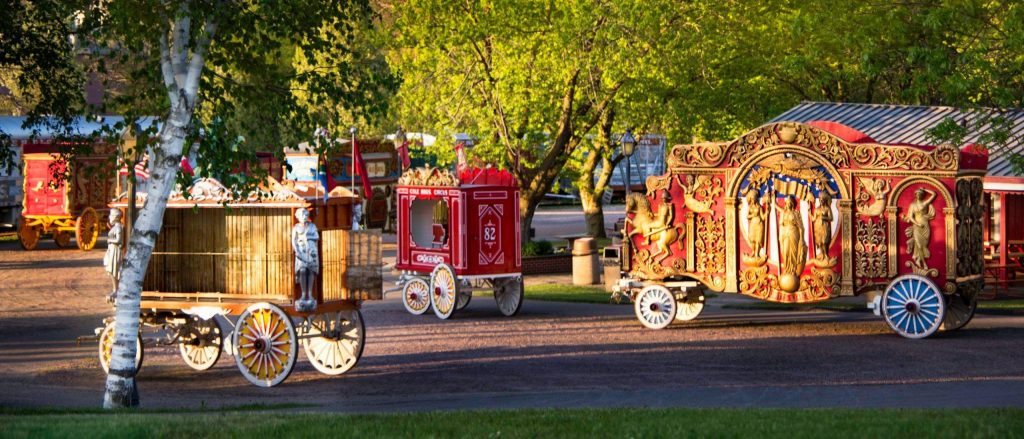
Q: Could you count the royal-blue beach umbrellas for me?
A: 0